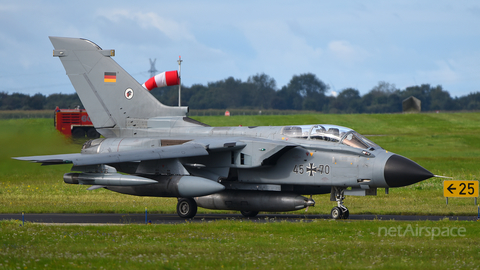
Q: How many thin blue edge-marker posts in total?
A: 3